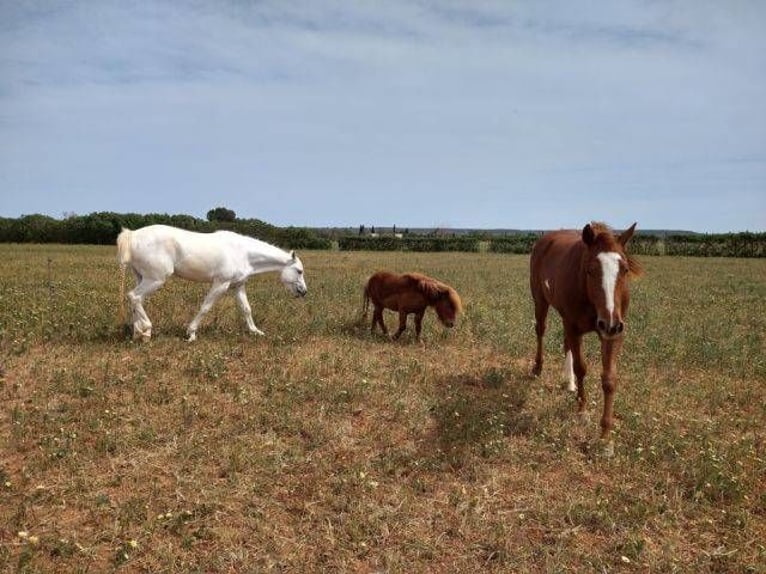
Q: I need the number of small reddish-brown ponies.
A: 1